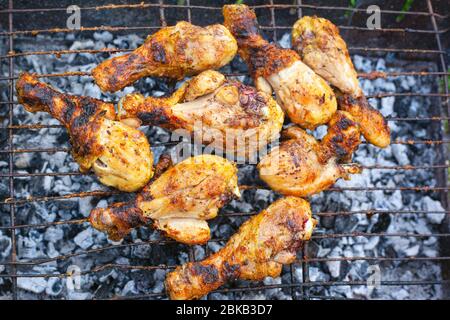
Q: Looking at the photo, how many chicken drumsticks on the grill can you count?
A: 8